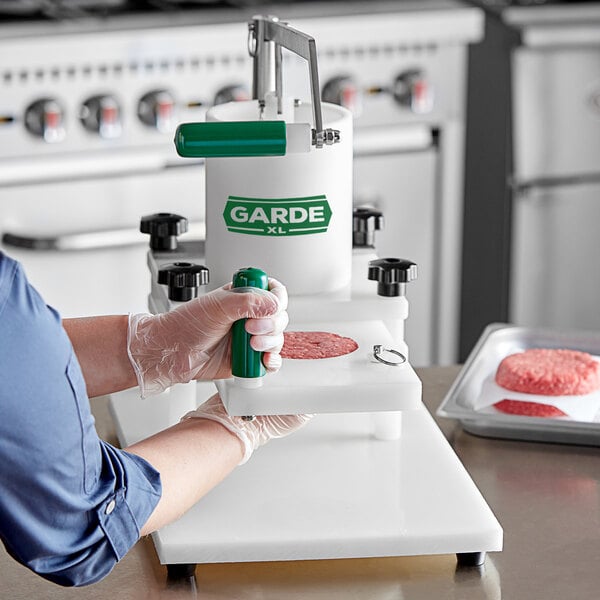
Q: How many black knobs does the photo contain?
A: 4